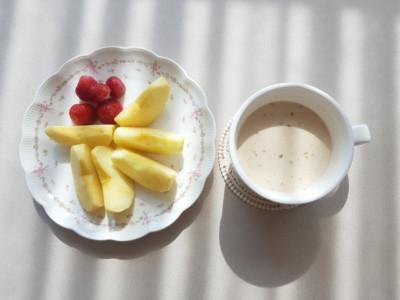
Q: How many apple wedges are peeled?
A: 6